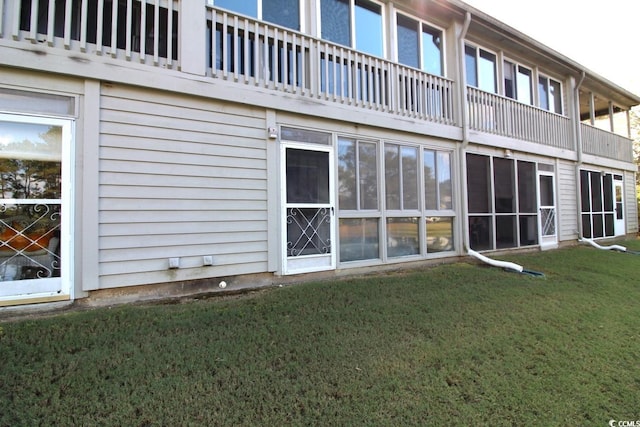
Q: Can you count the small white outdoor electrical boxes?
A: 2